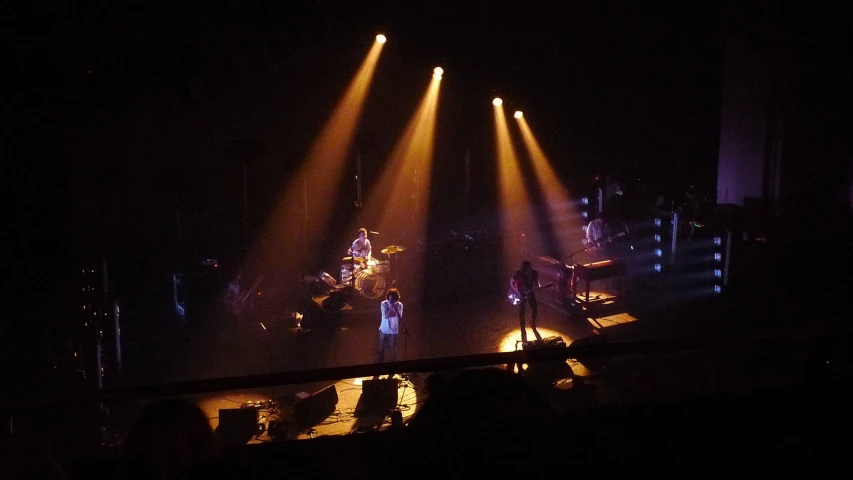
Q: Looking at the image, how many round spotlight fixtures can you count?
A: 4